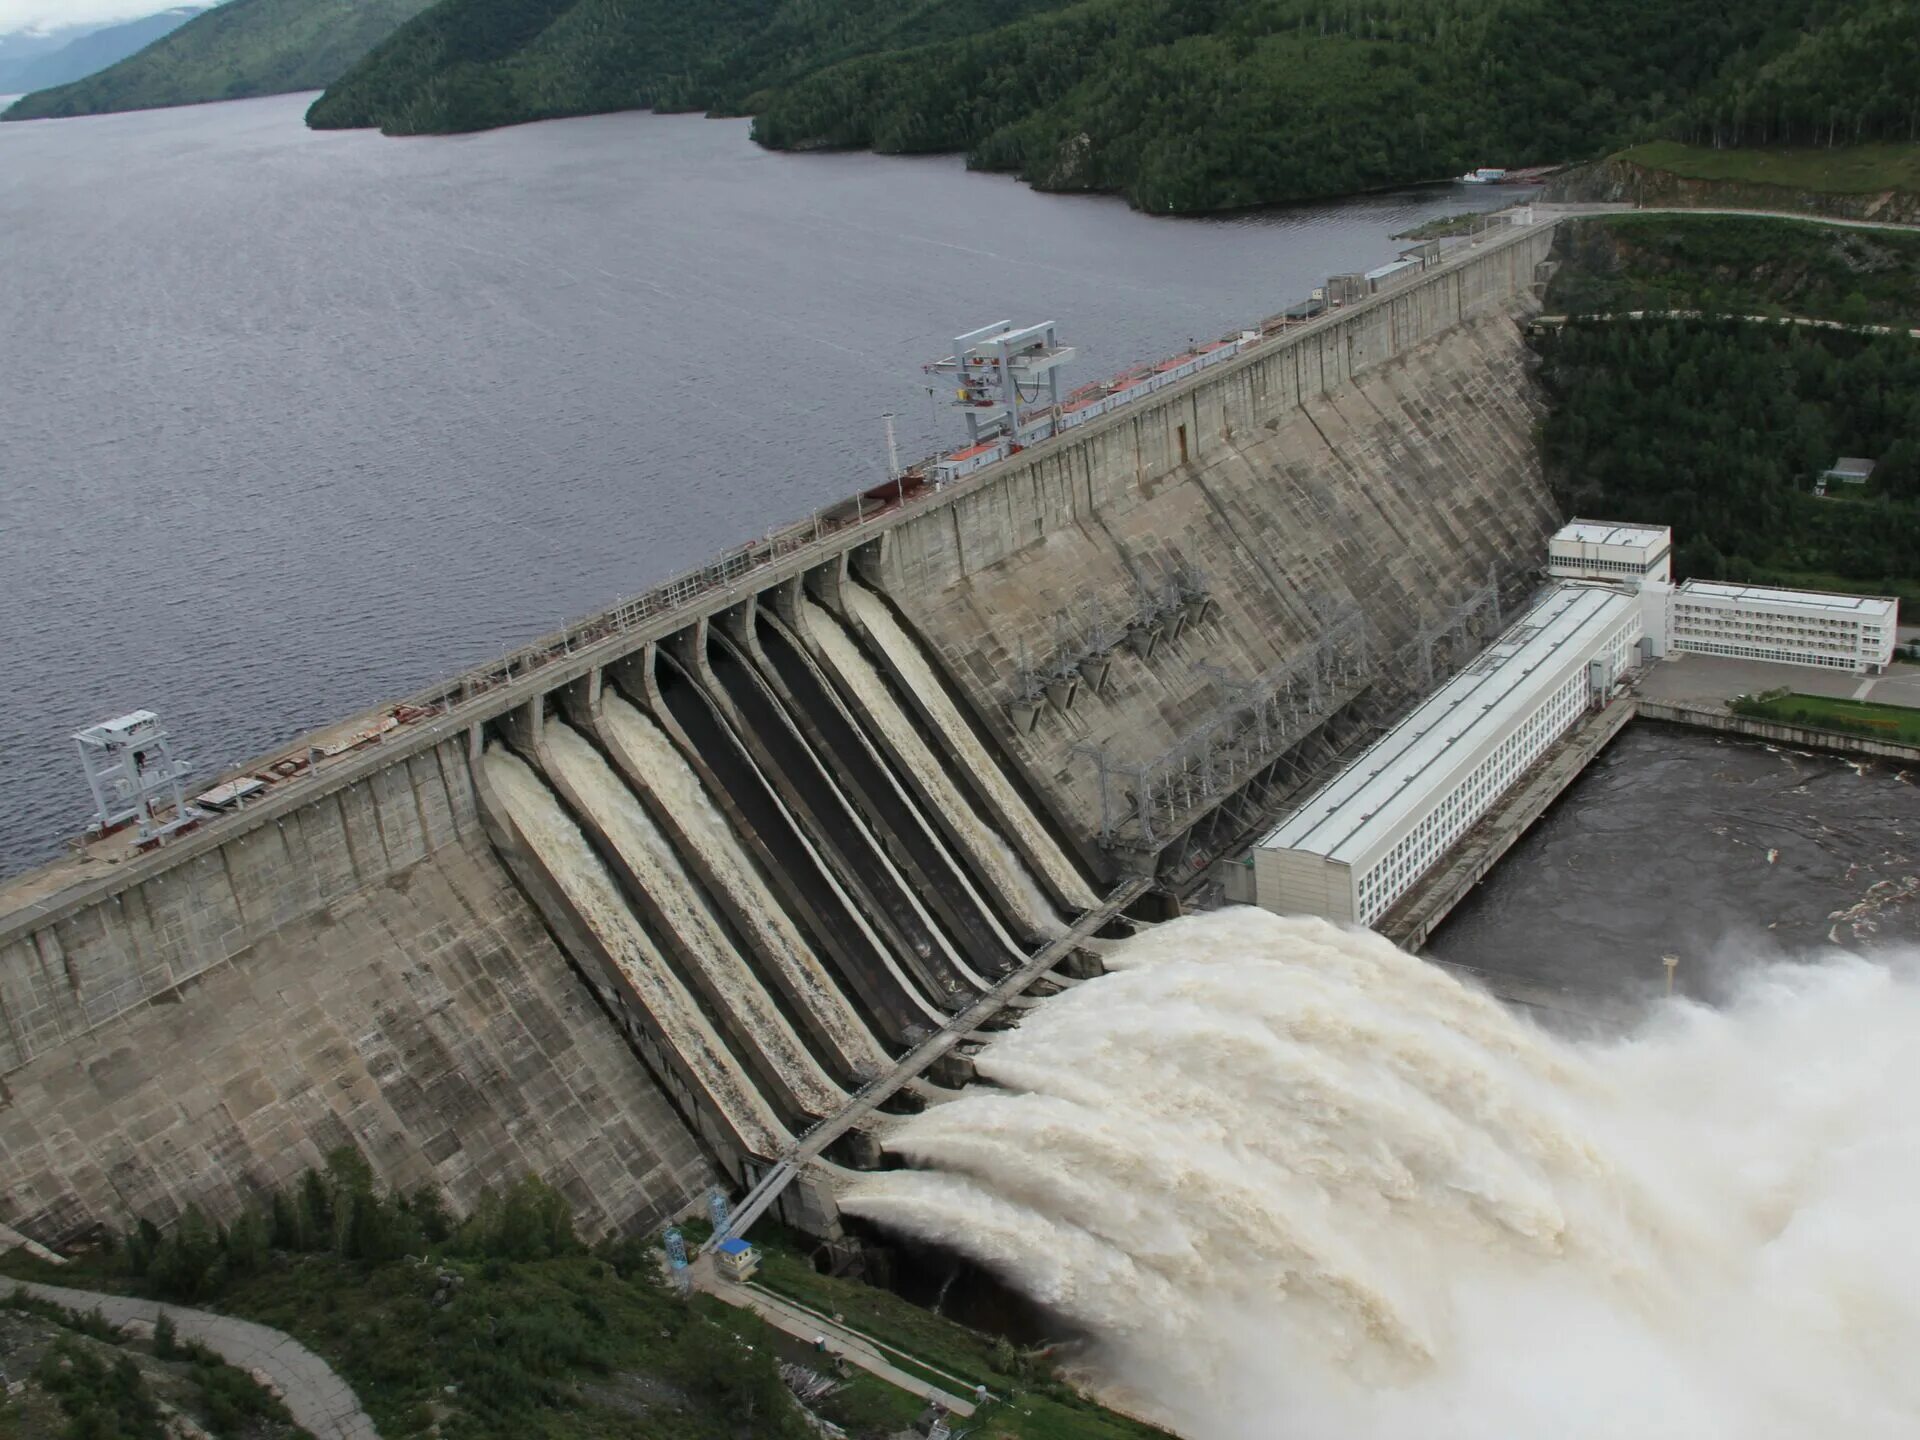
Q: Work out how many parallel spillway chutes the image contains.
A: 8